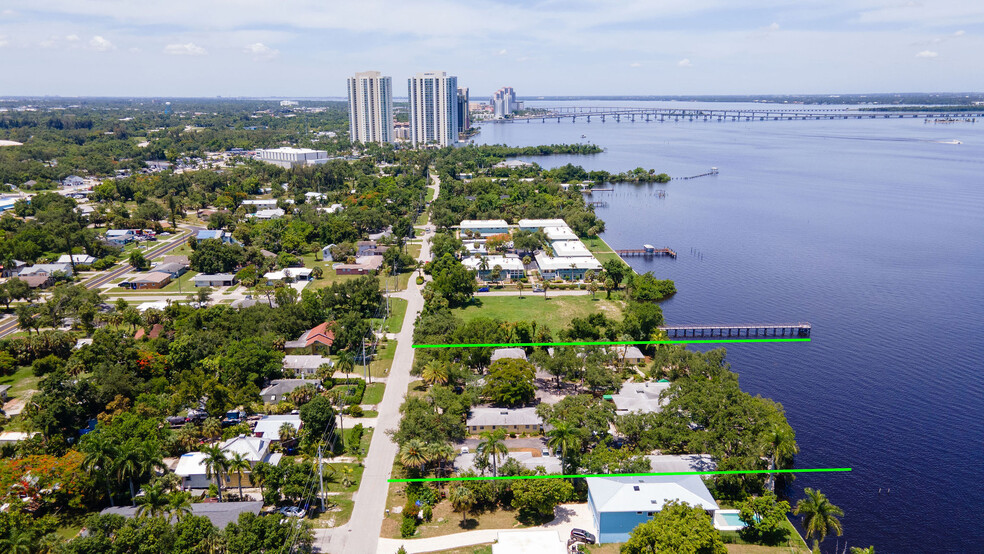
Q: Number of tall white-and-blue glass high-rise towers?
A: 2